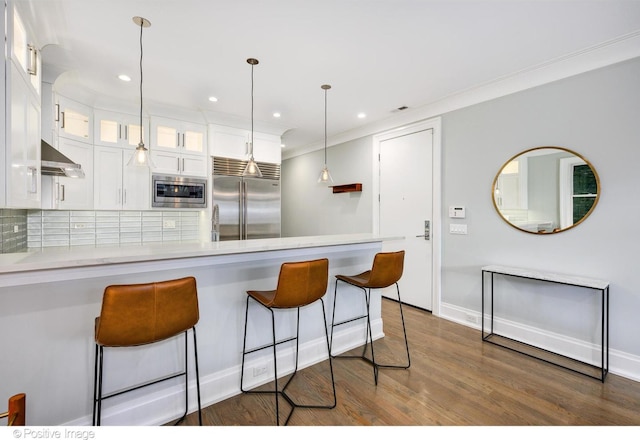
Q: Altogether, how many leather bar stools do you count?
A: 3